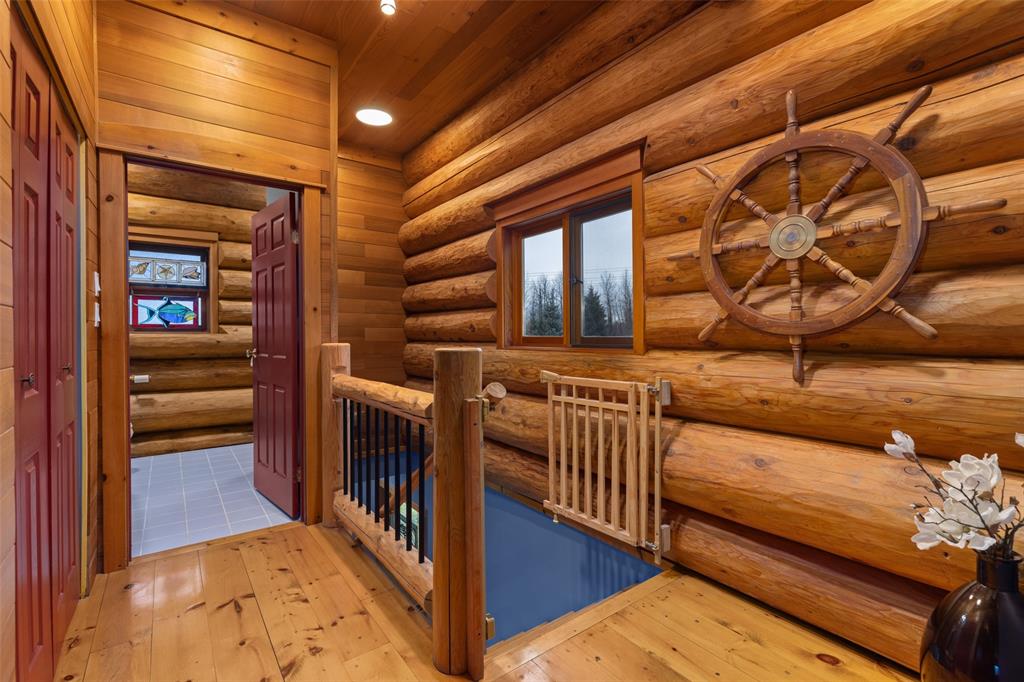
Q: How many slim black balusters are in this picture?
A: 9